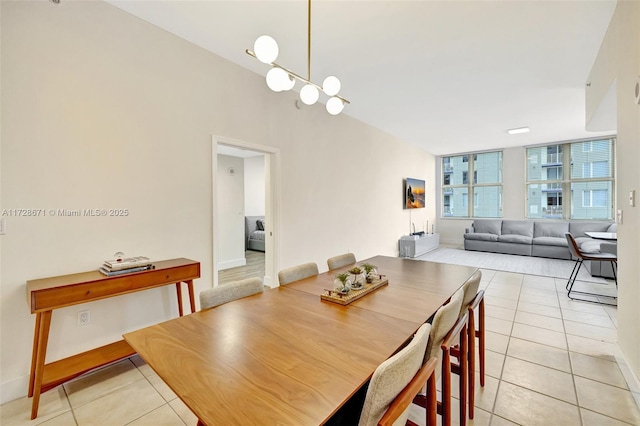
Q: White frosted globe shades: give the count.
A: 6